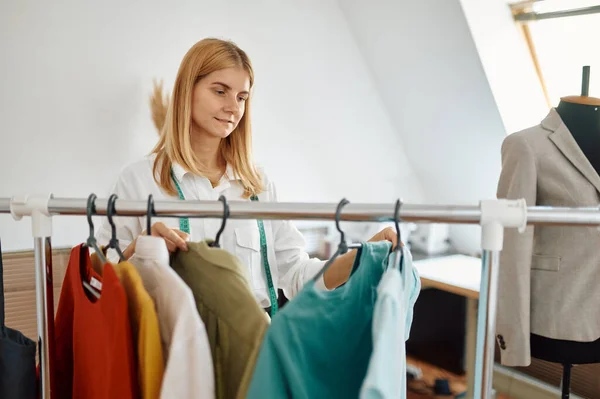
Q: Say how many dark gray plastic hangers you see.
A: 6